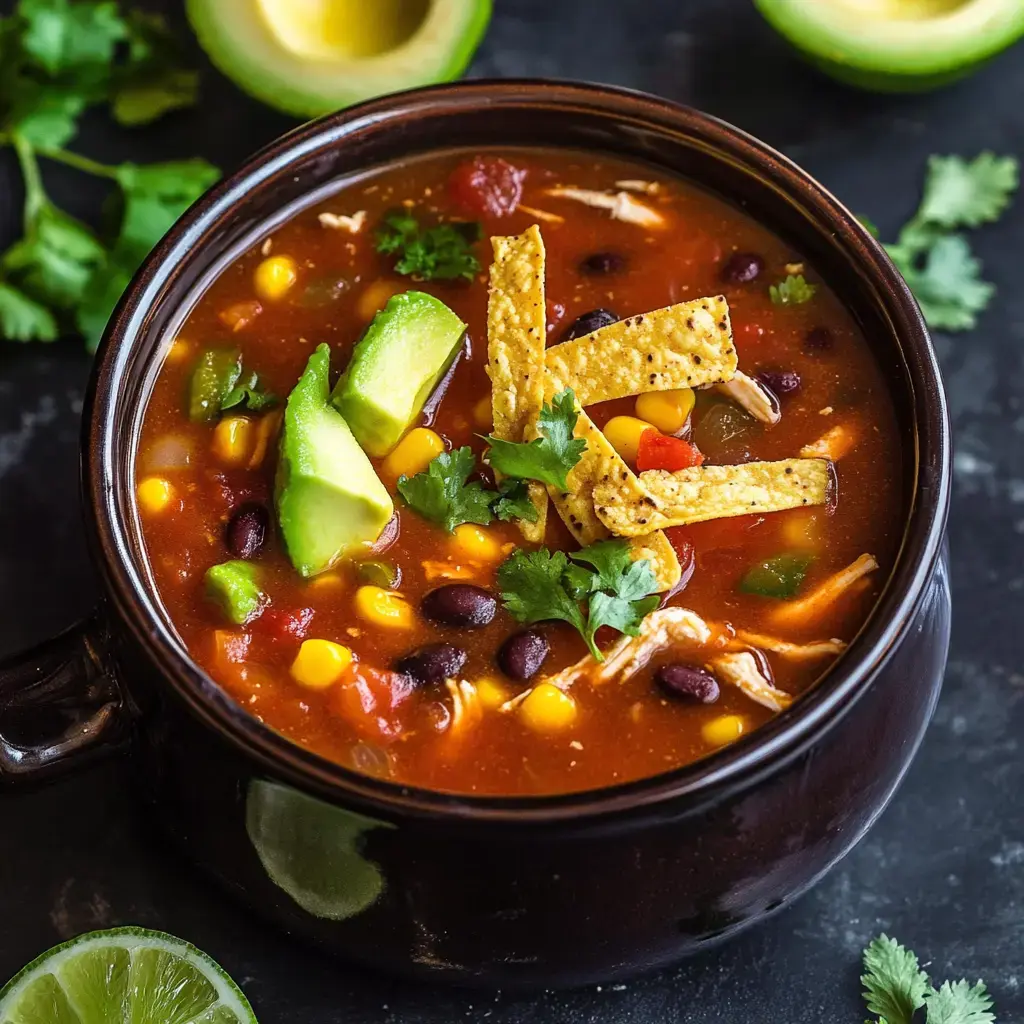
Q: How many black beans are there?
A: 10